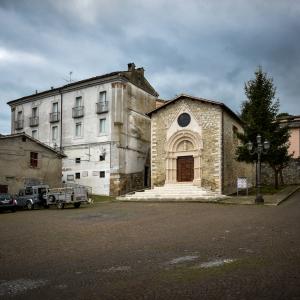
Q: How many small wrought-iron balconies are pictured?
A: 5